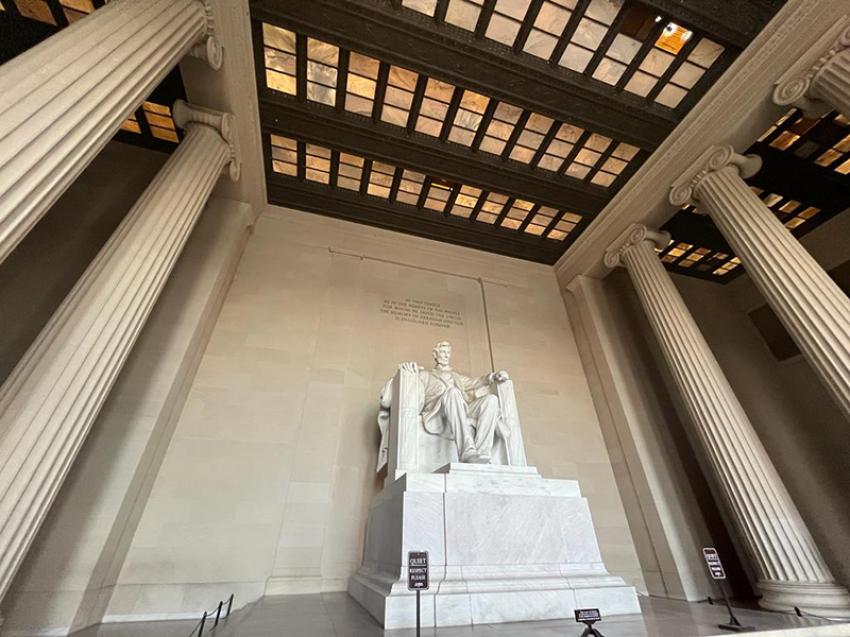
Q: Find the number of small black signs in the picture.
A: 3